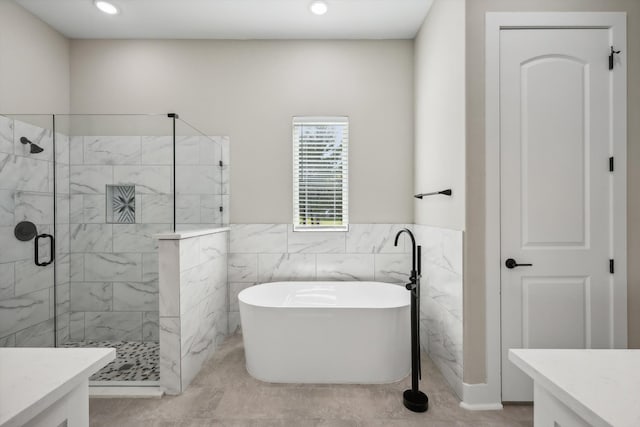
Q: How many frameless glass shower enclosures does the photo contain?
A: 1